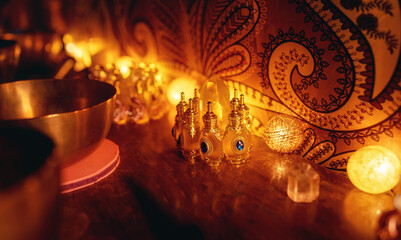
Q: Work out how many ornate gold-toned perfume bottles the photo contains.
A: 7